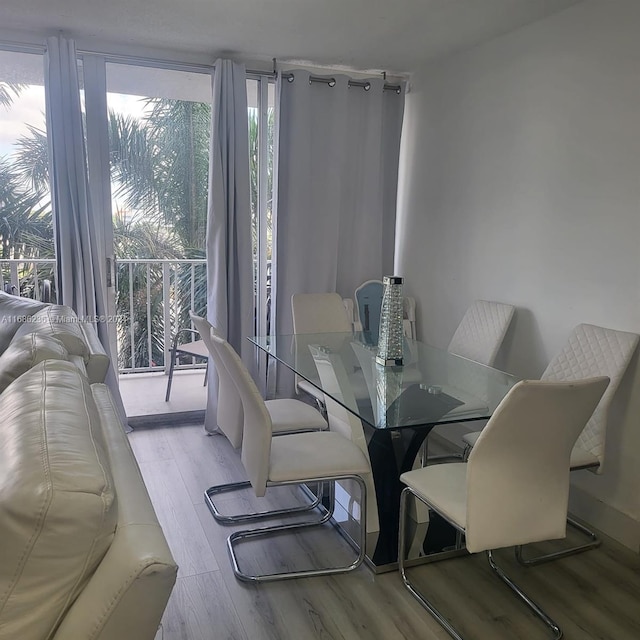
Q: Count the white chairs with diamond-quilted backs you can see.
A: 2